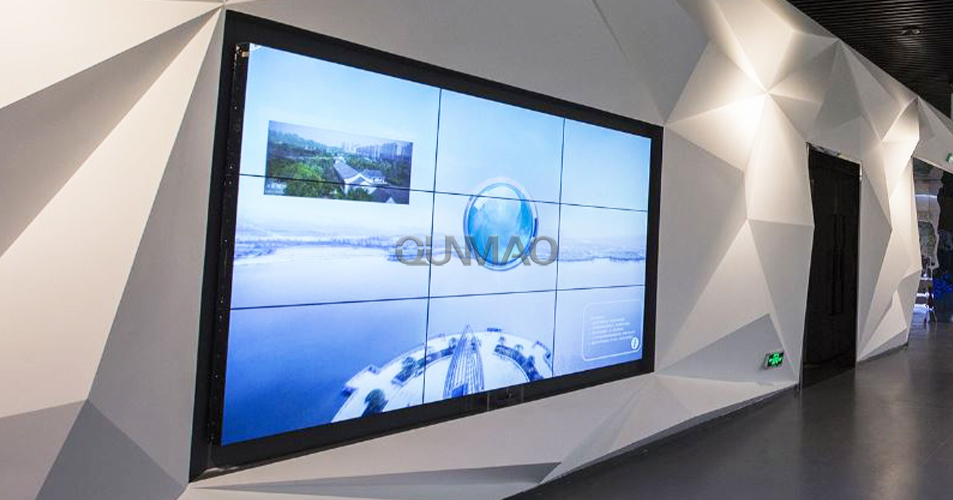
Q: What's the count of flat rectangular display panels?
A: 9